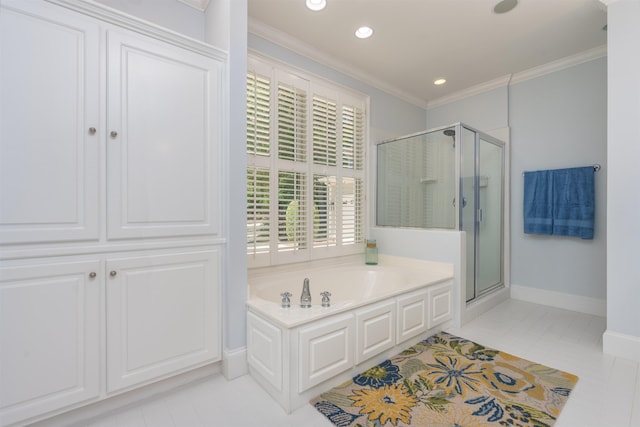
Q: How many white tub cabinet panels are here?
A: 5